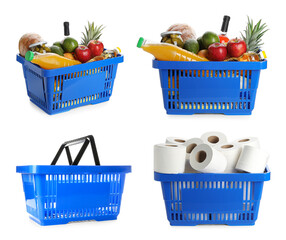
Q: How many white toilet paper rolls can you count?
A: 8